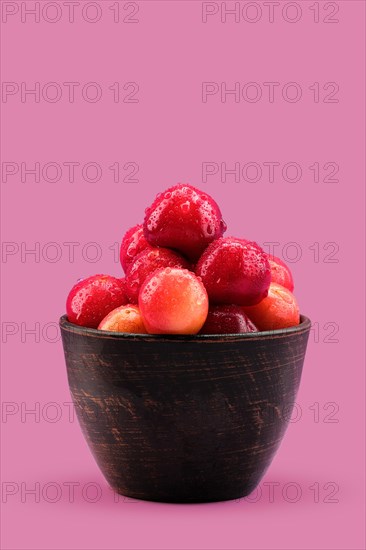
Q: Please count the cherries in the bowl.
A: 10